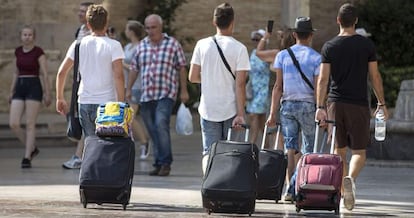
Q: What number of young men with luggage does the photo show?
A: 4